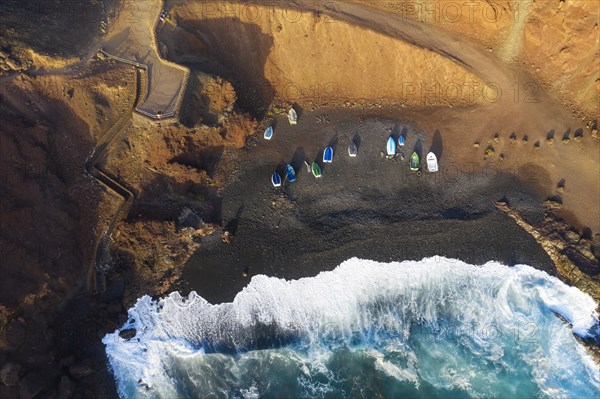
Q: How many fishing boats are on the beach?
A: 11